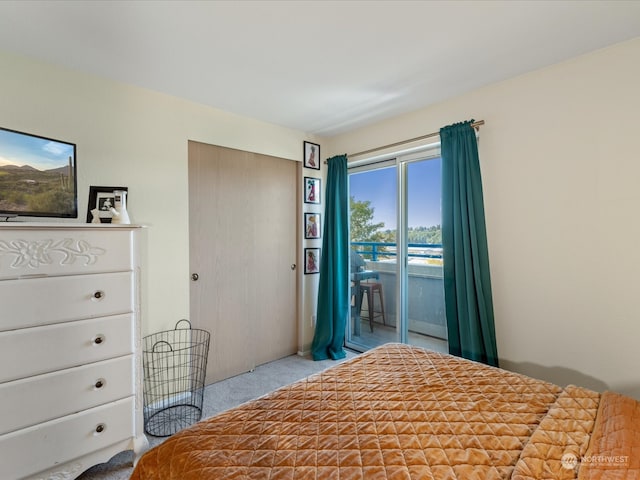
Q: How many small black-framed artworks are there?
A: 4